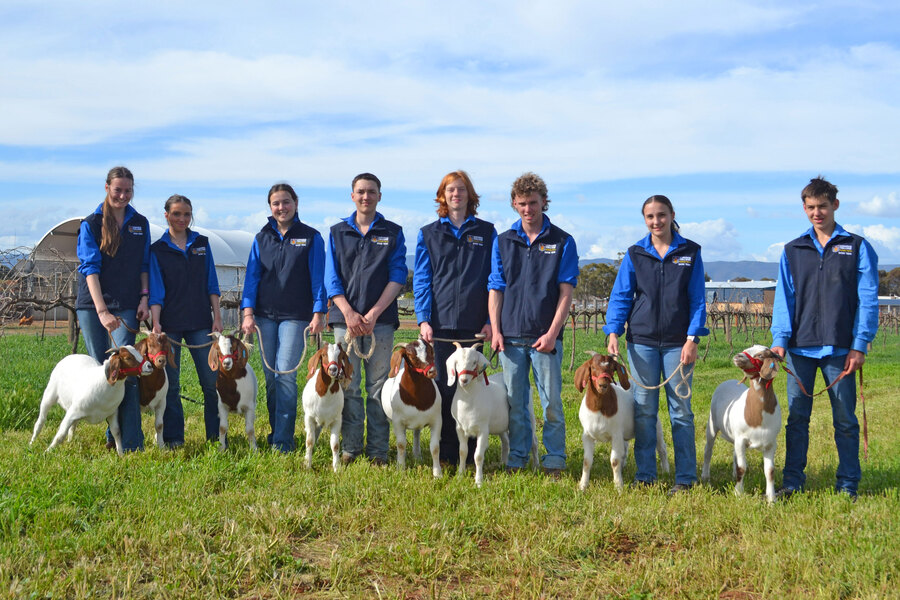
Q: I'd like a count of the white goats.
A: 1